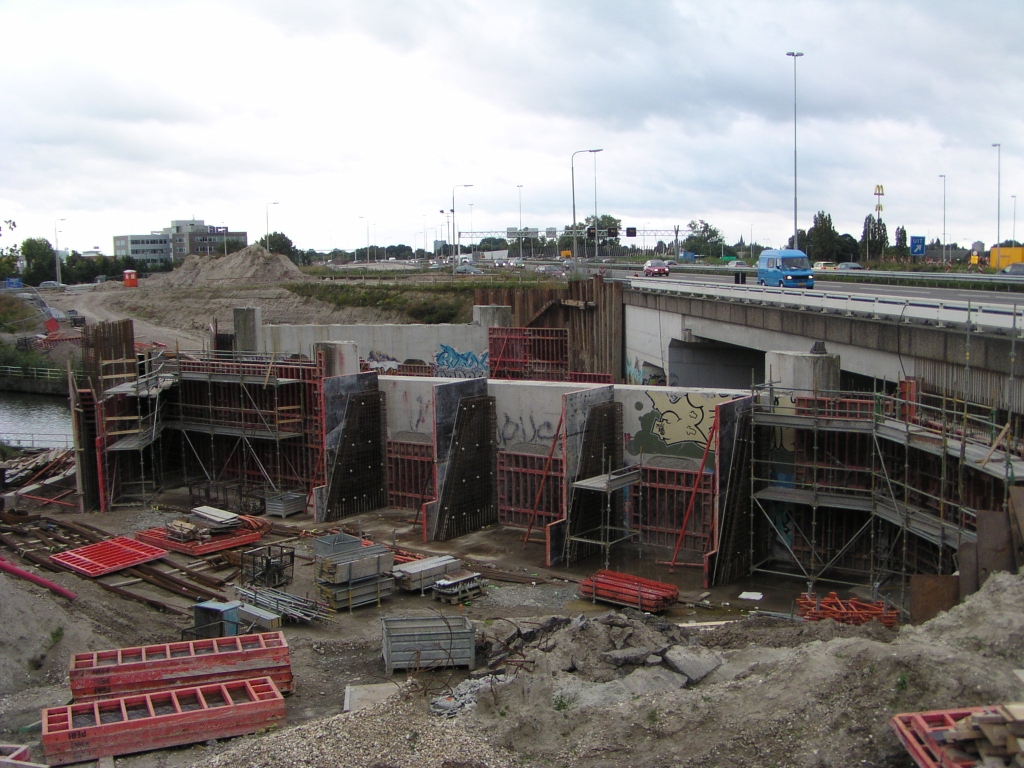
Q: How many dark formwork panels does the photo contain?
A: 4